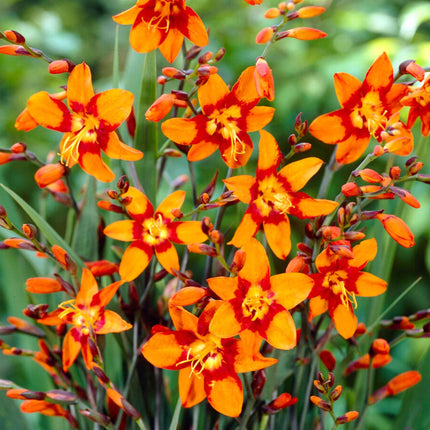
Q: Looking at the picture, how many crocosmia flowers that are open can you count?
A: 11